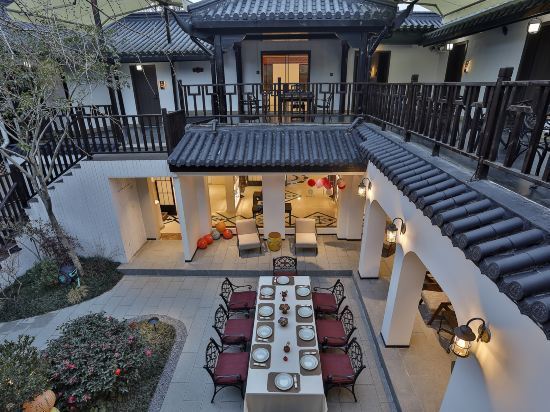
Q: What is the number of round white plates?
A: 10